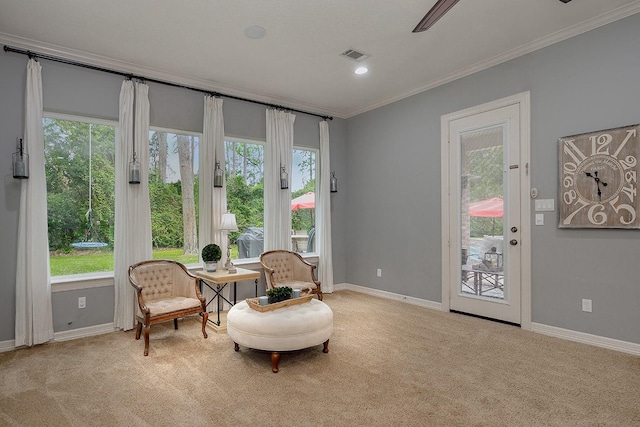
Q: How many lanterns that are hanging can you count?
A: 5